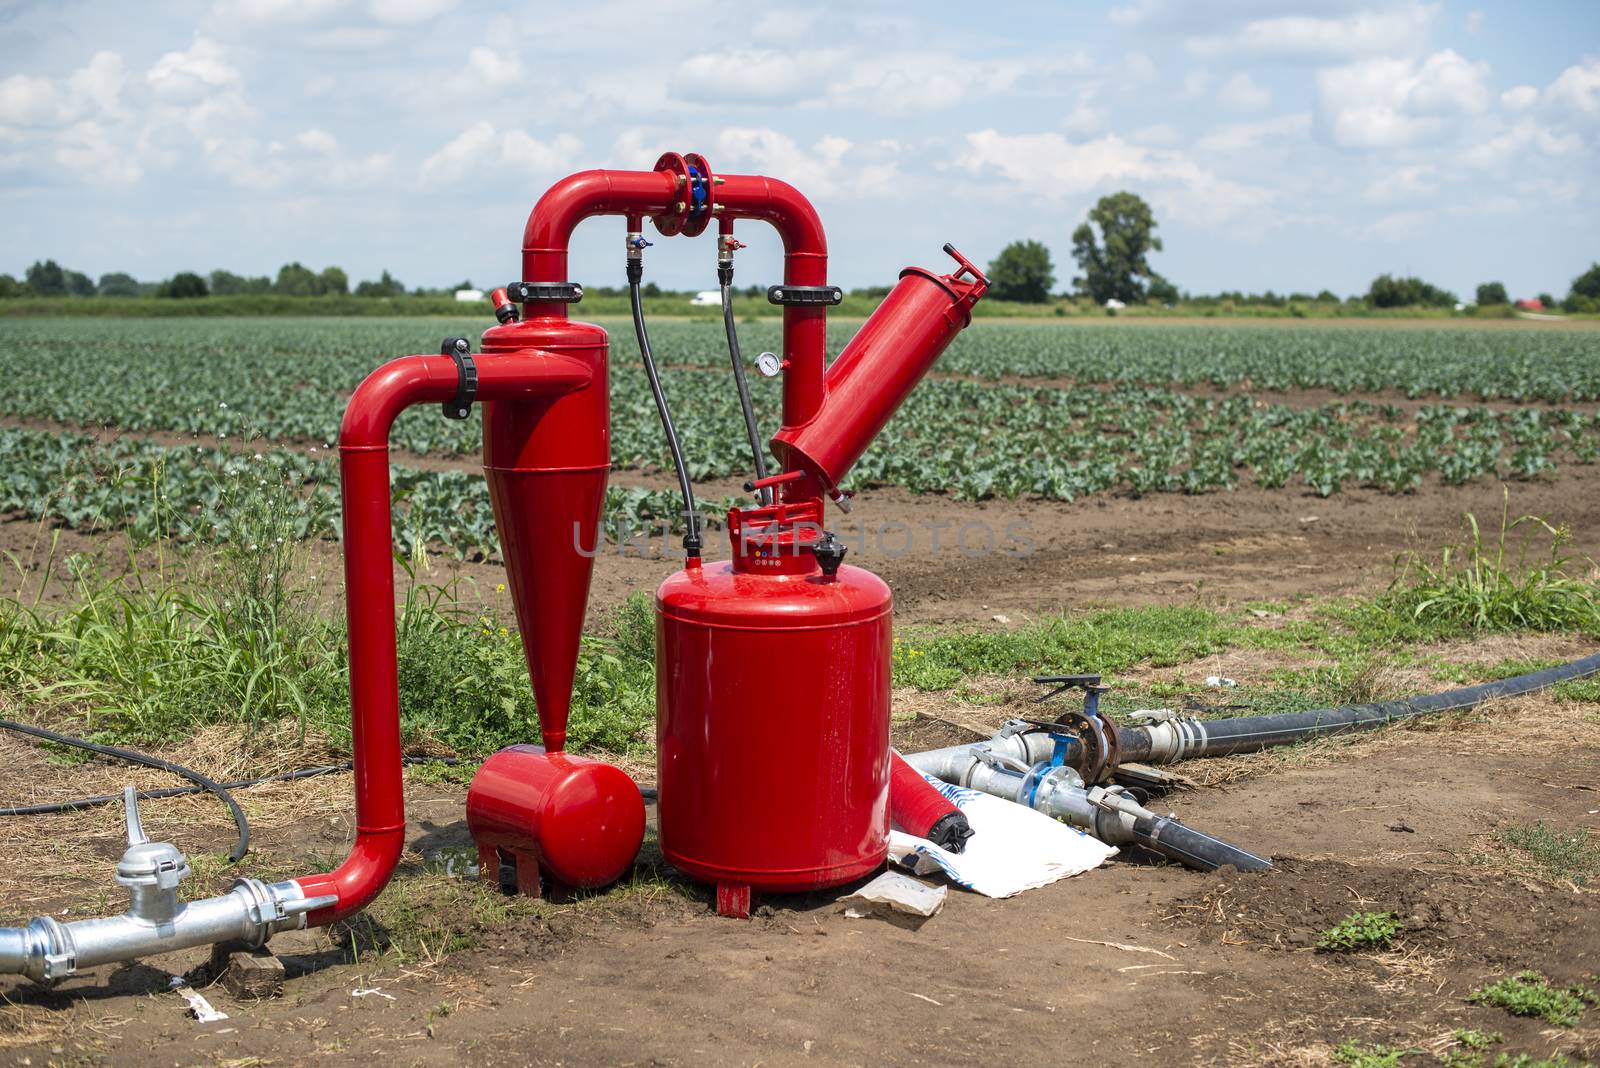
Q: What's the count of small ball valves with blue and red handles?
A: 2